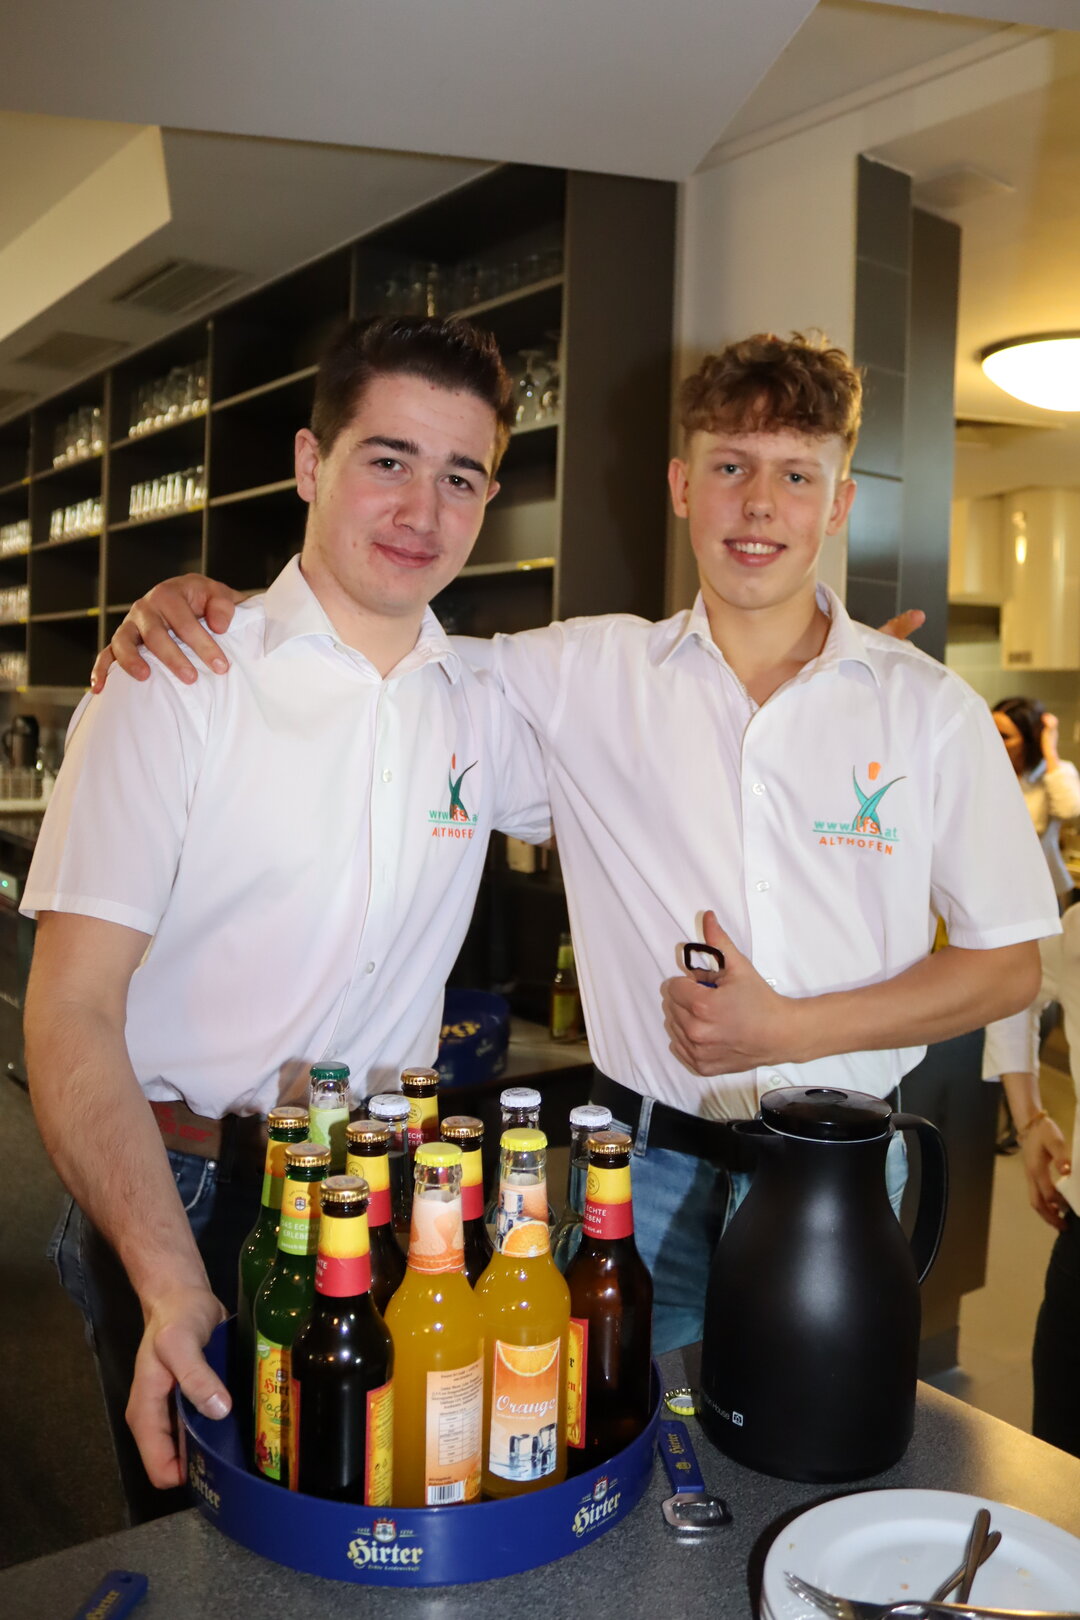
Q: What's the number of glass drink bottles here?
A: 14